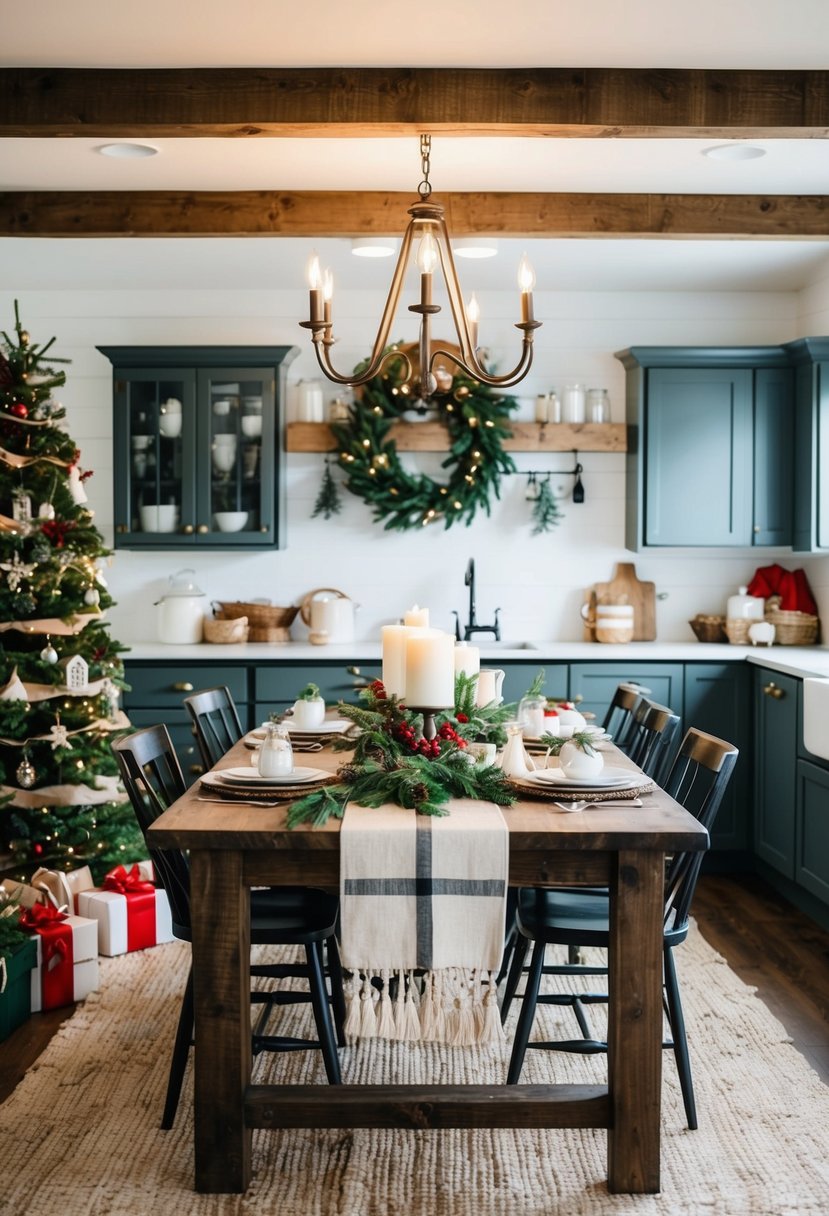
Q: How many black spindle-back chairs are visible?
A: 5